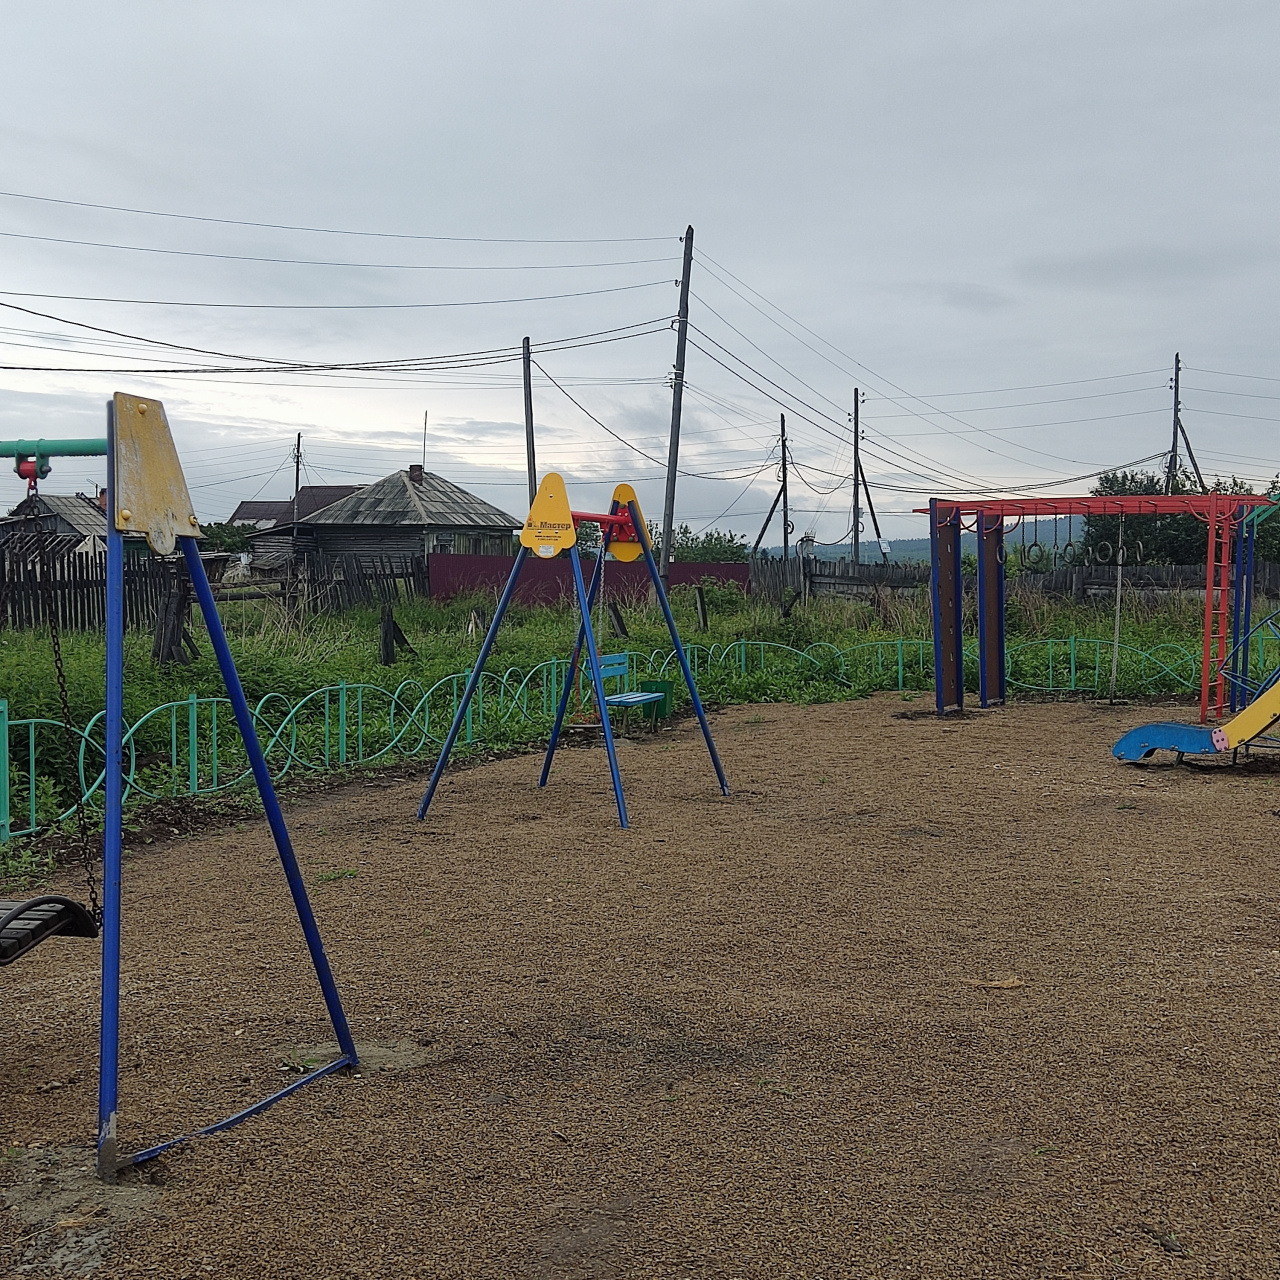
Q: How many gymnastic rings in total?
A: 9